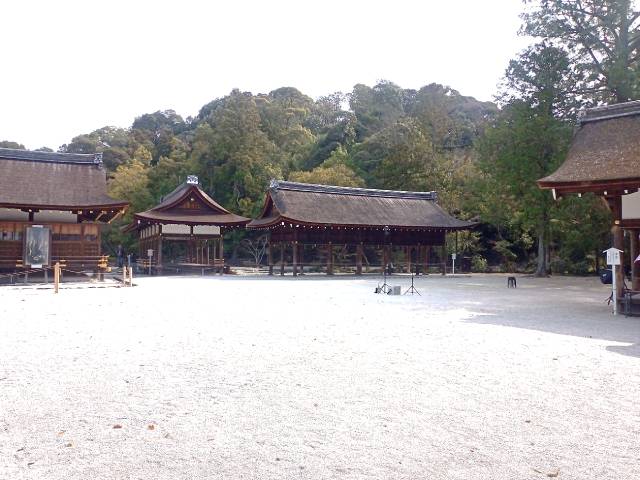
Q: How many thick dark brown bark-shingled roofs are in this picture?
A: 4